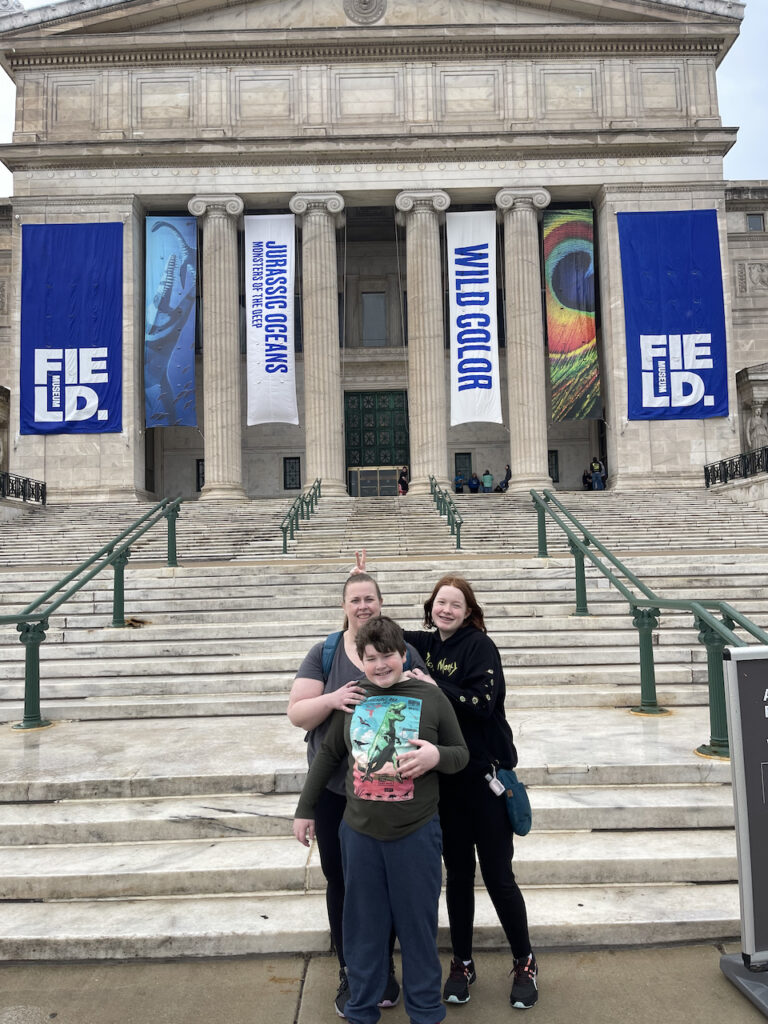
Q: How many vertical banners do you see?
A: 6